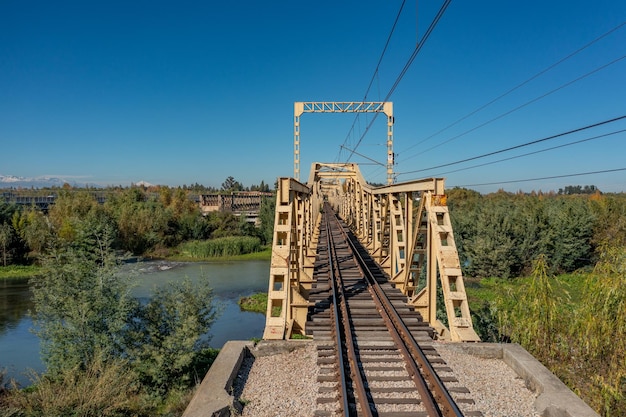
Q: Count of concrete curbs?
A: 2